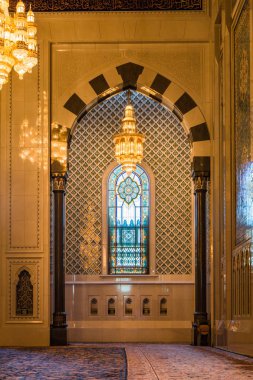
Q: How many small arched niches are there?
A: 5